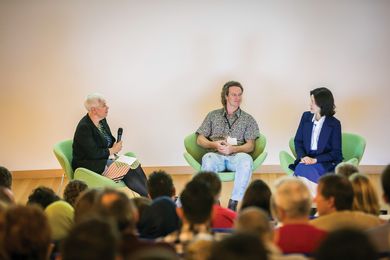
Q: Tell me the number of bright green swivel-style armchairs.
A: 3